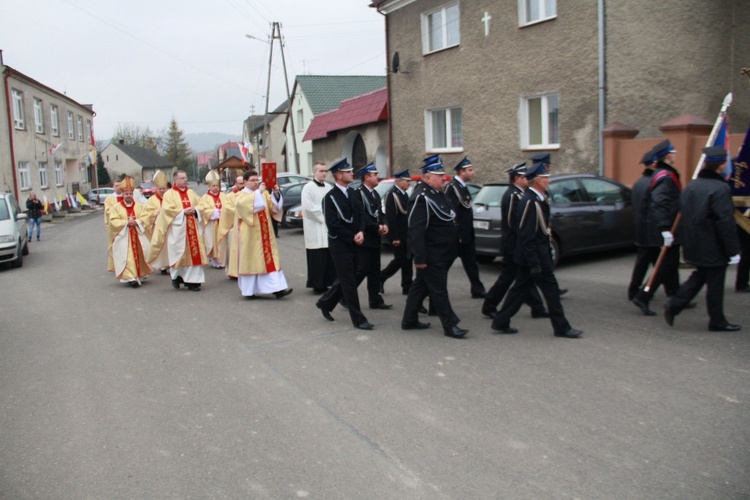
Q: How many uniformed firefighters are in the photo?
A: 12